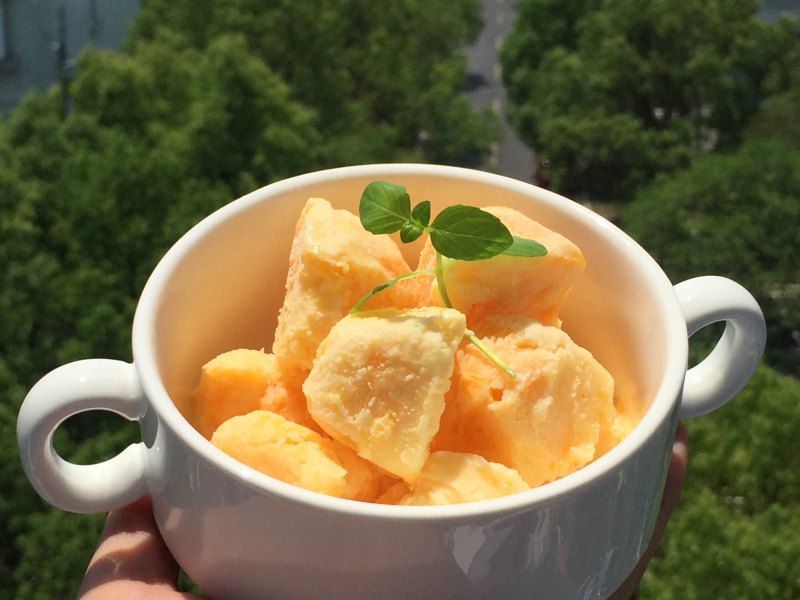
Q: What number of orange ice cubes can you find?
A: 7